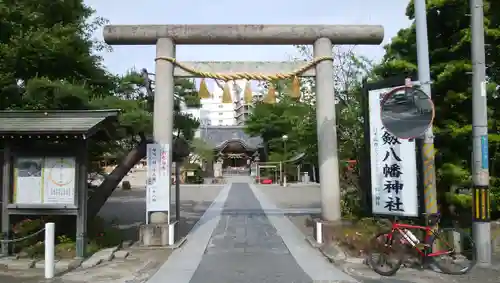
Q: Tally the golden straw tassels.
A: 5